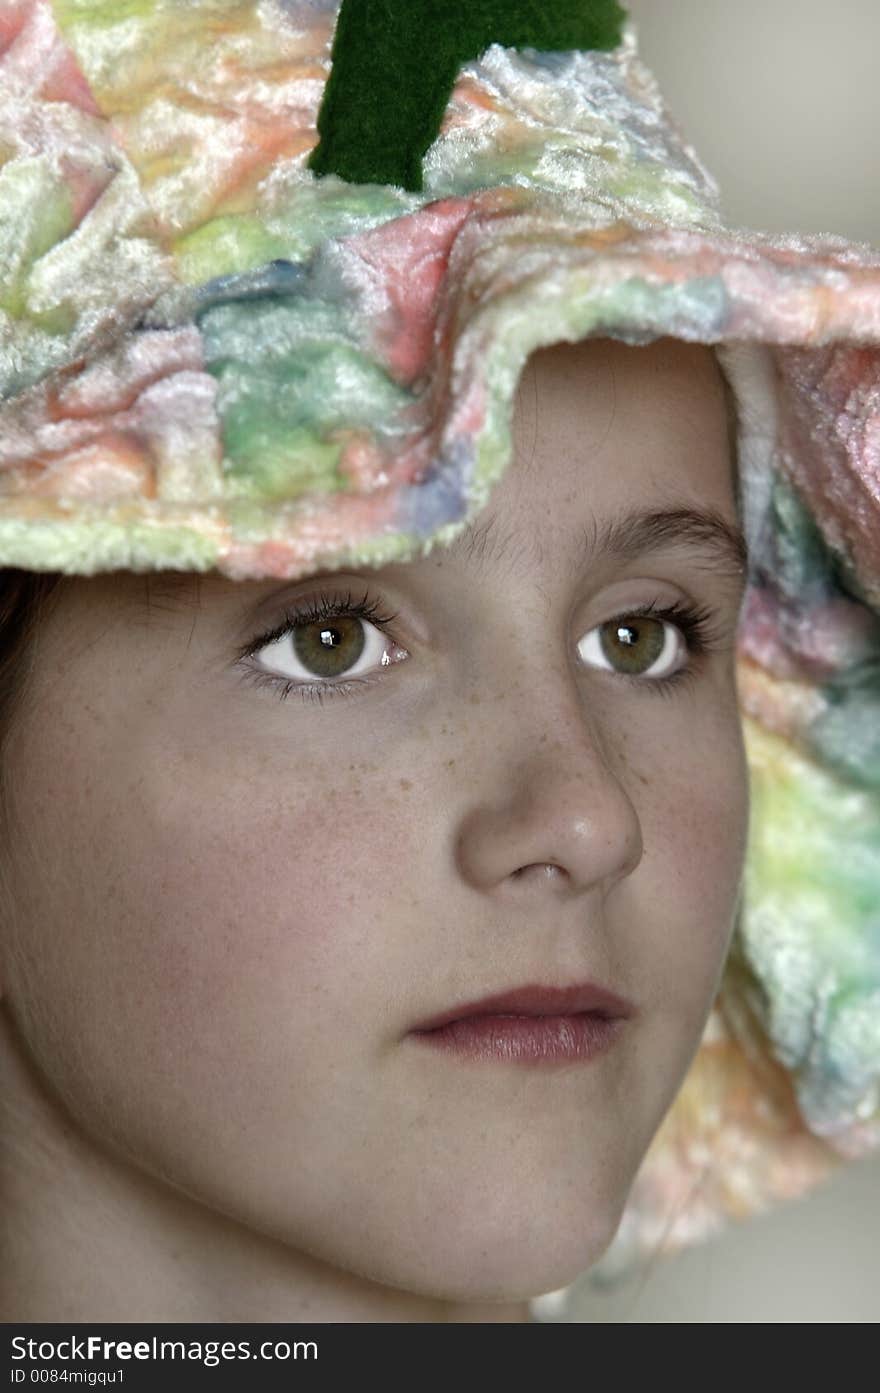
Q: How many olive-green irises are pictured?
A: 2